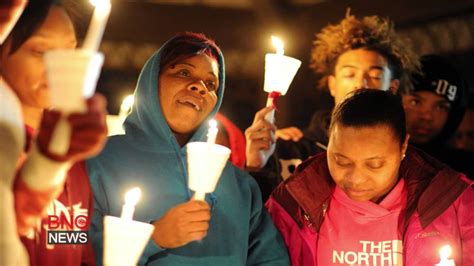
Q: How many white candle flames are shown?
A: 6